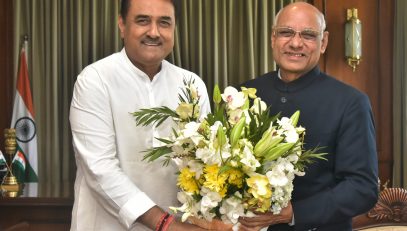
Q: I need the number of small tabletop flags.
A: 2